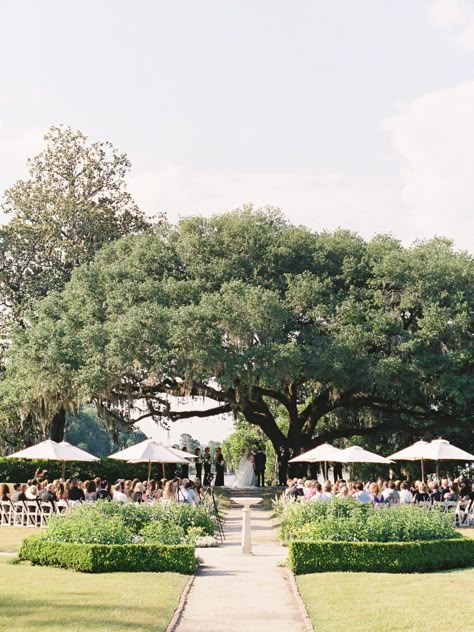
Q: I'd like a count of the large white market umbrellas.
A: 8